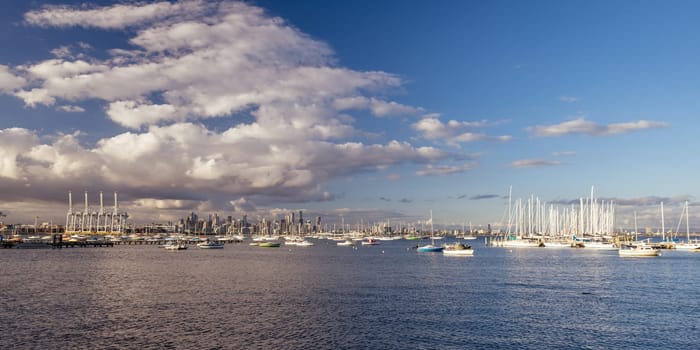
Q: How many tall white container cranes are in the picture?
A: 4